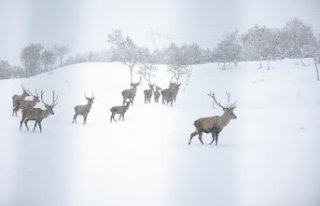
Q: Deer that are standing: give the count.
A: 11